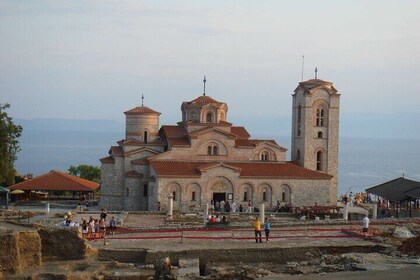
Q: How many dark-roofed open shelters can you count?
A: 1